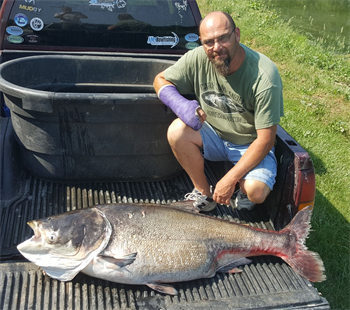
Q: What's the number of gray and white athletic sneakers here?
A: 2